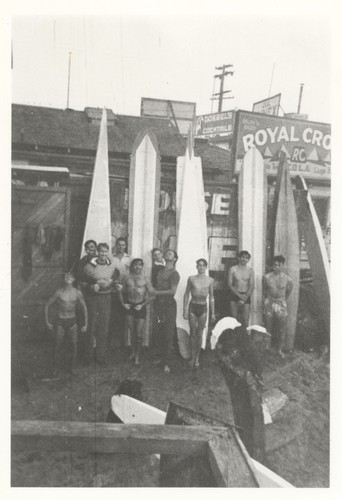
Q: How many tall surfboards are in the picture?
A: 6